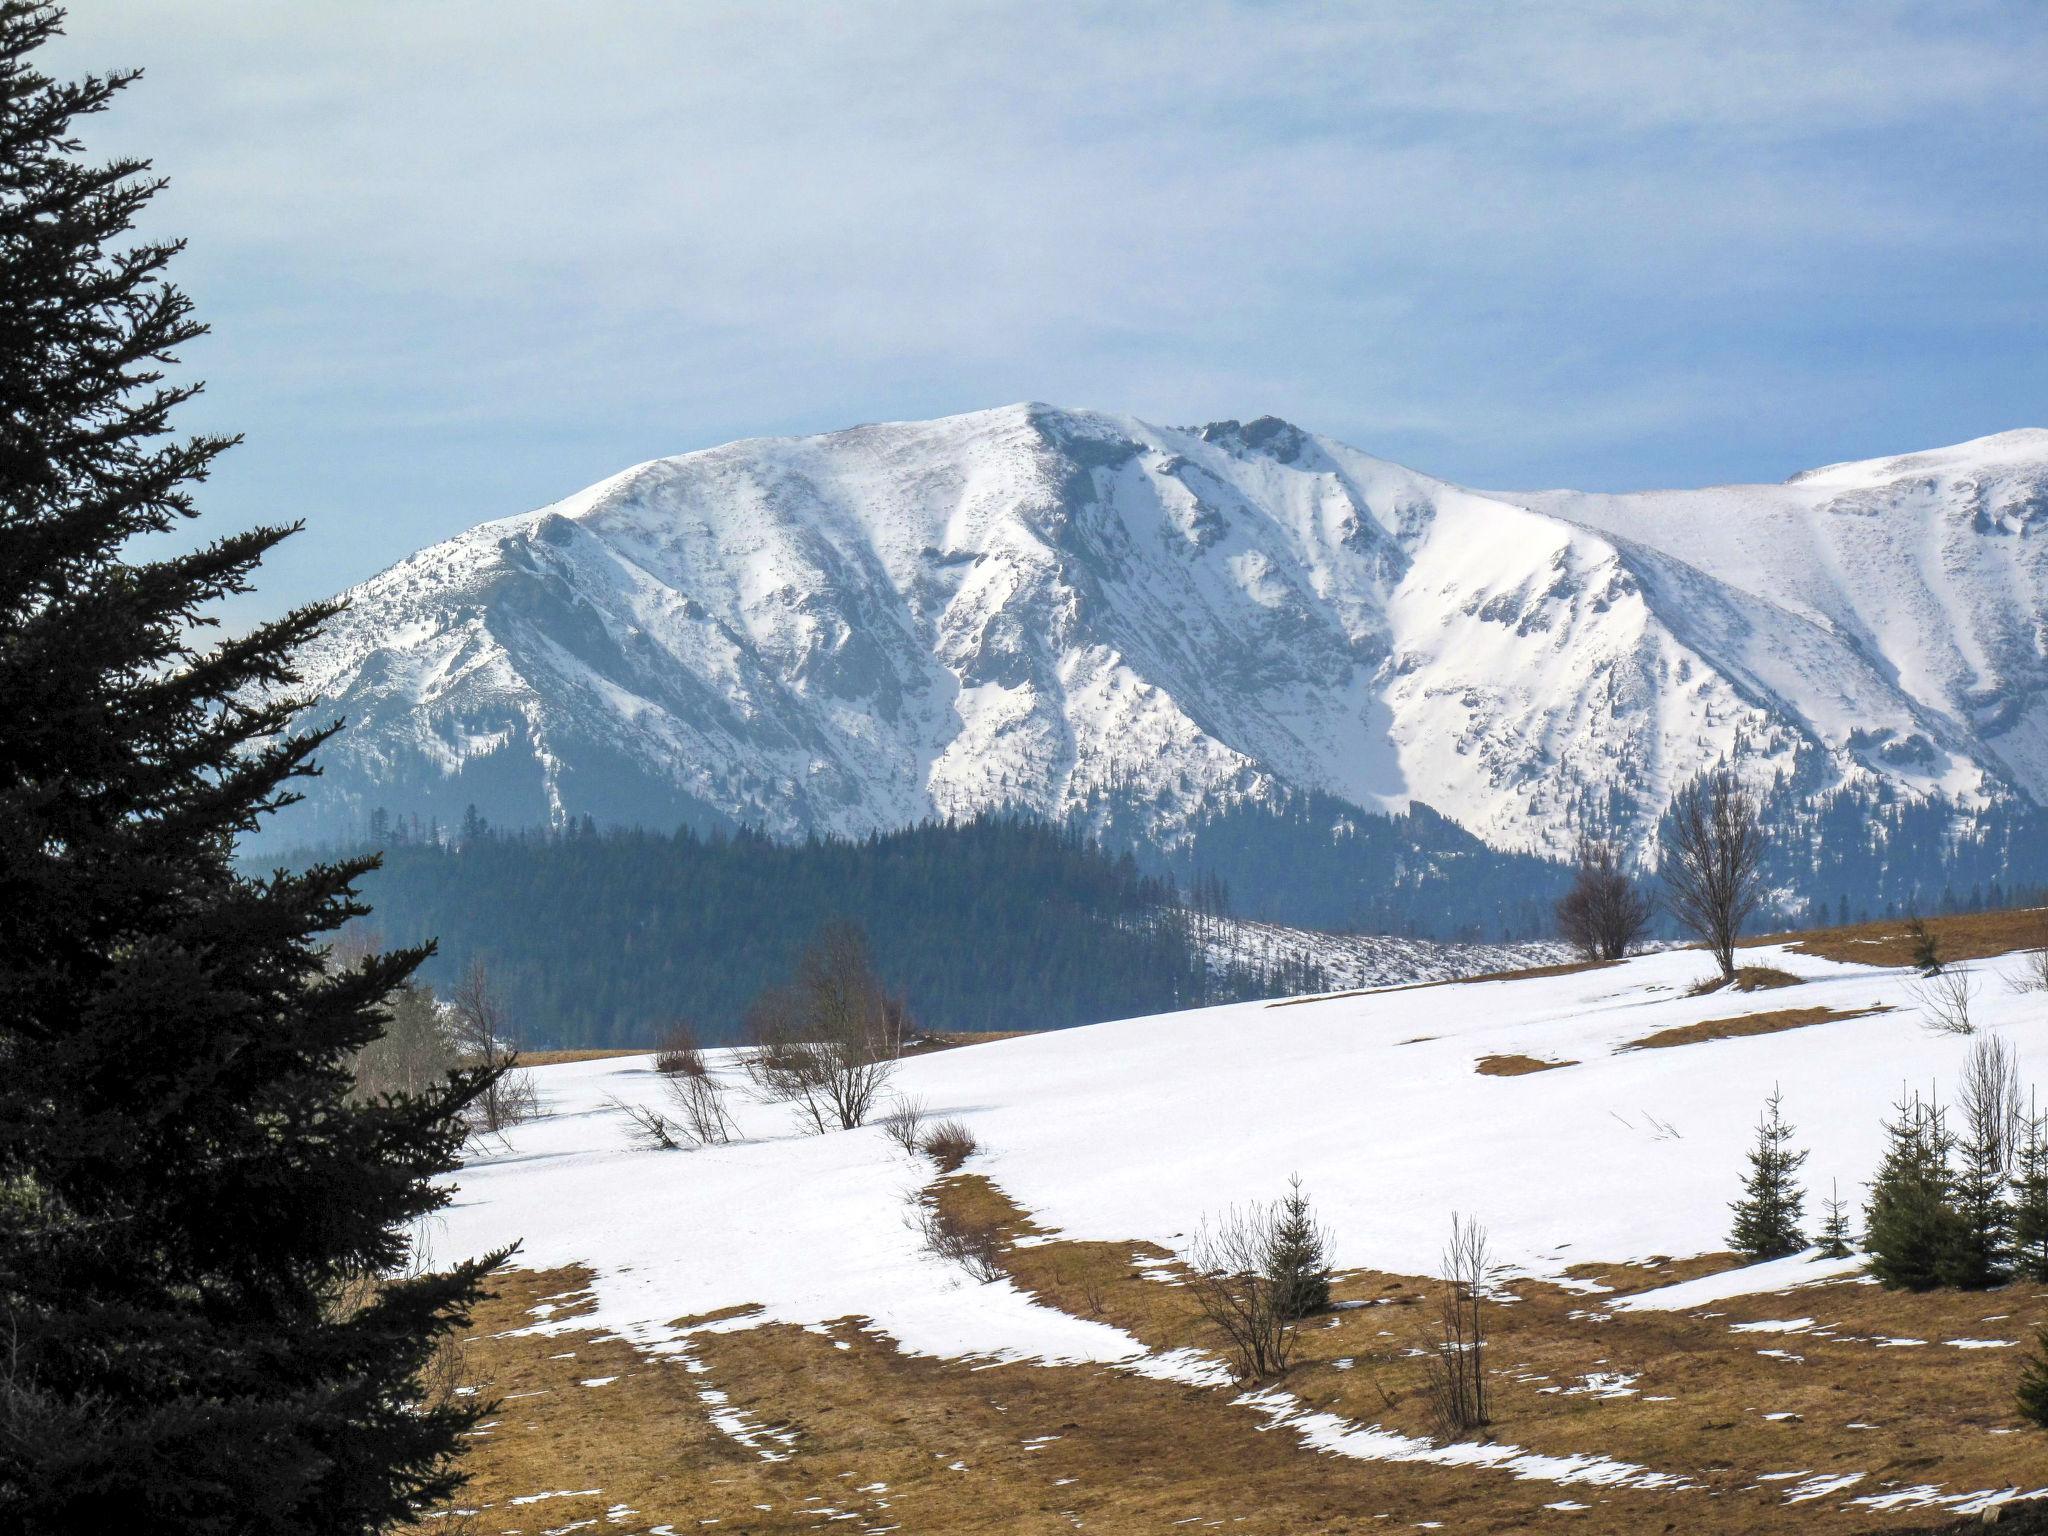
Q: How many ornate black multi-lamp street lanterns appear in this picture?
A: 0